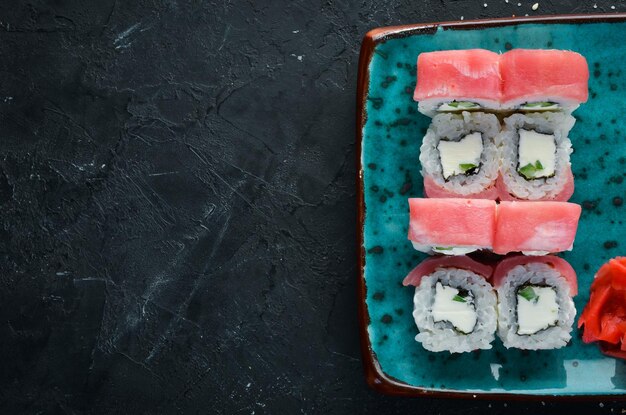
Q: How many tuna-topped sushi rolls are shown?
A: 8